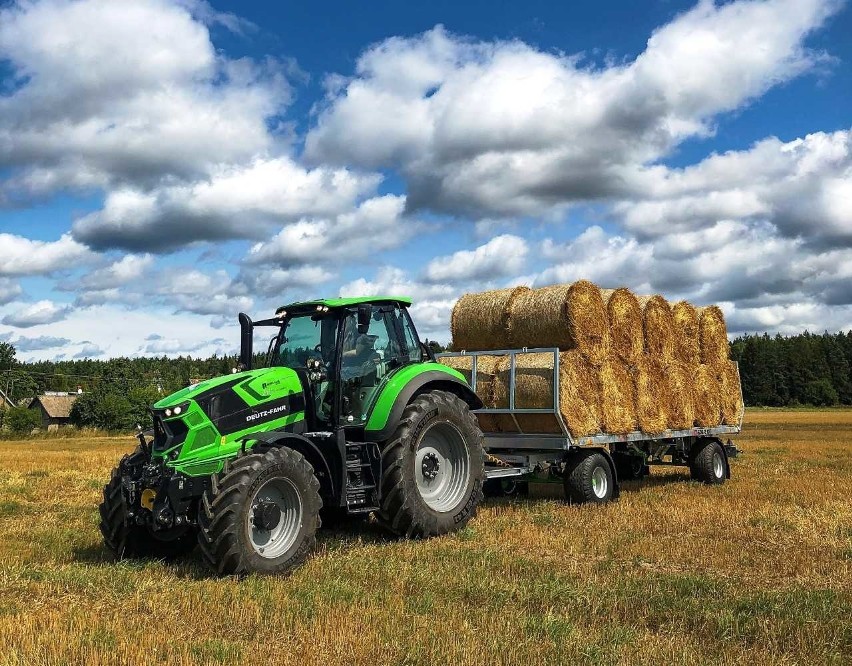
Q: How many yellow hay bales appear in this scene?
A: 13